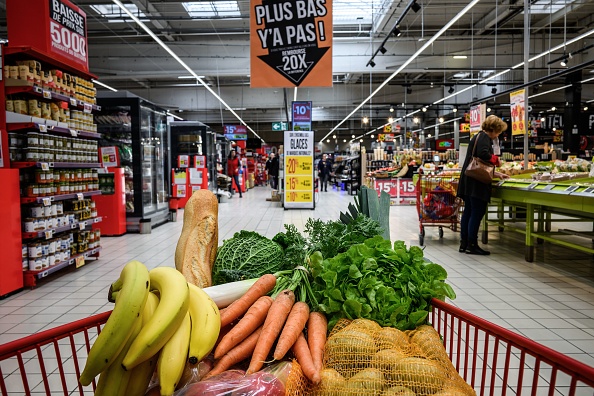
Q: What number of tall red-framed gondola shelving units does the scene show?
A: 1